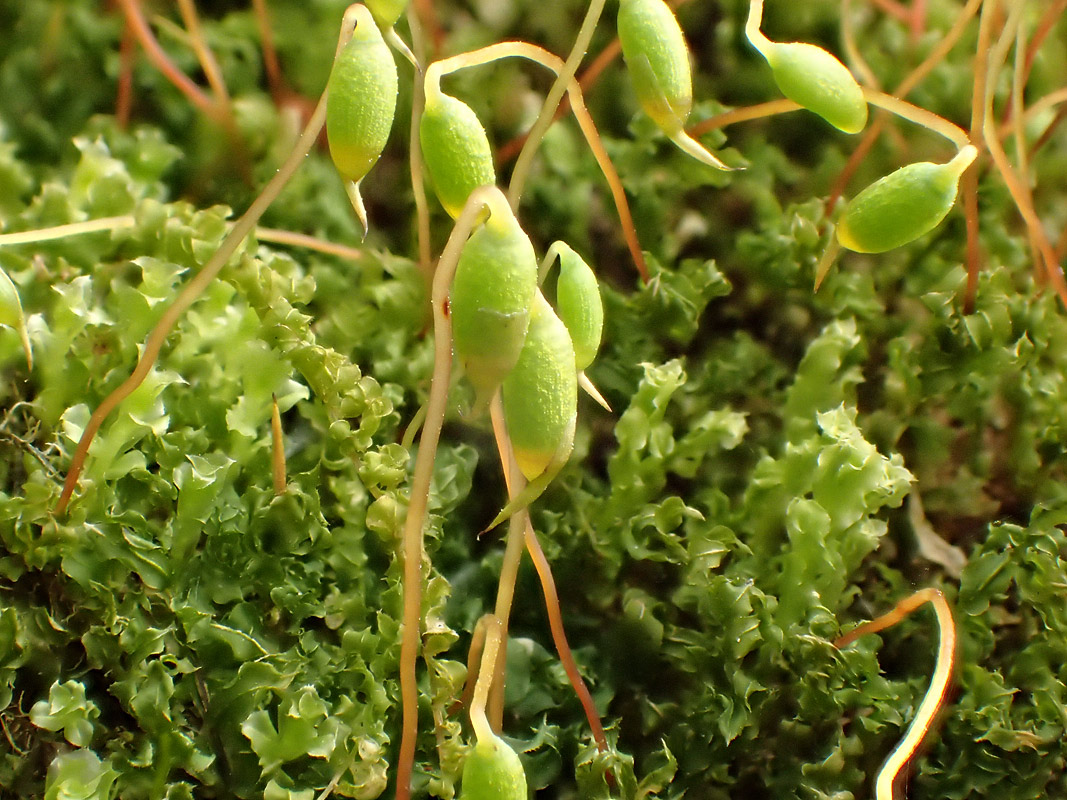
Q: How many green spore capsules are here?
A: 11